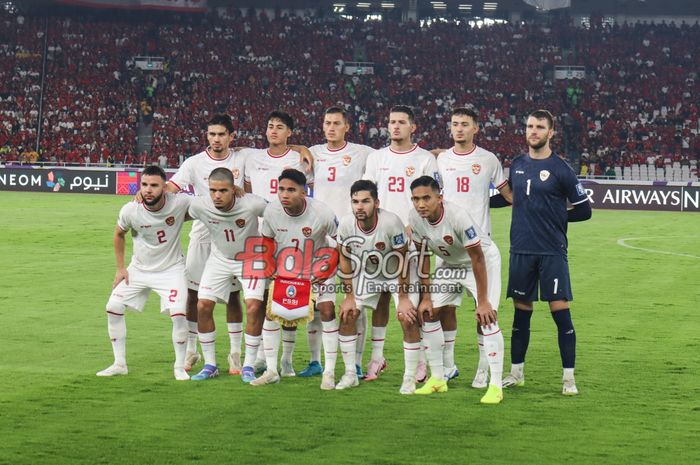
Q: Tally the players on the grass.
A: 11